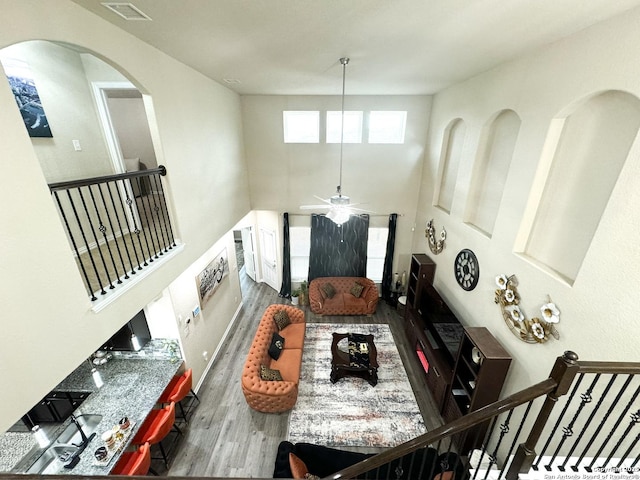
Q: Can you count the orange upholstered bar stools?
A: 3